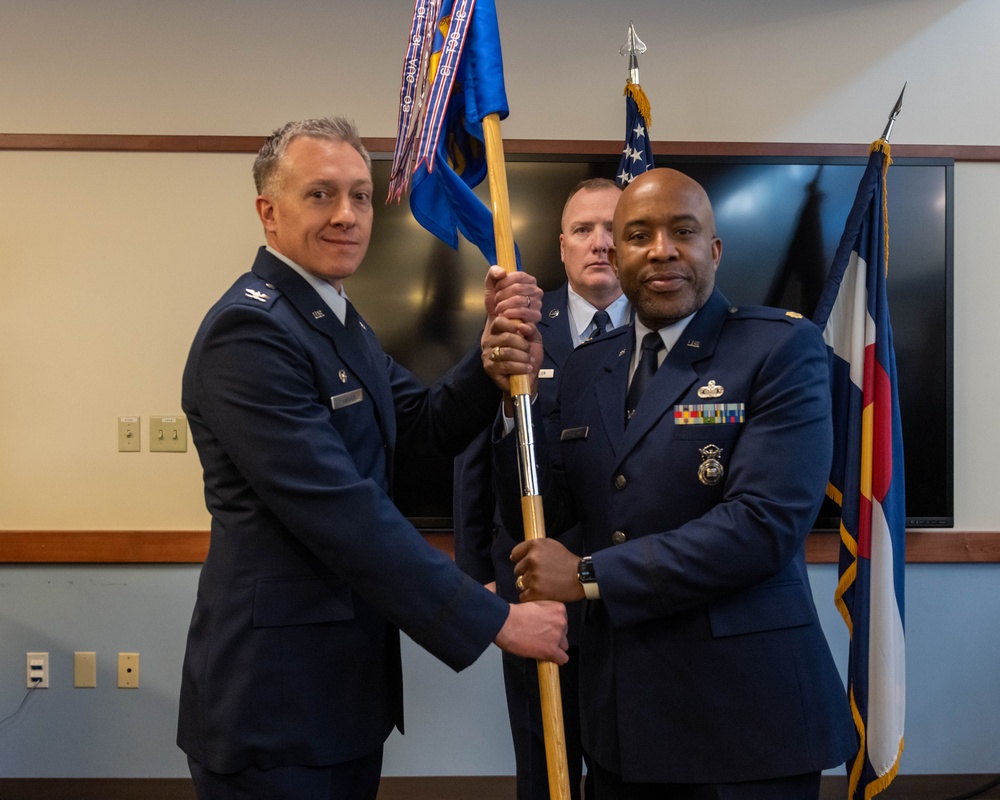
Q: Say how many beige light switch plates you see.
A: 2